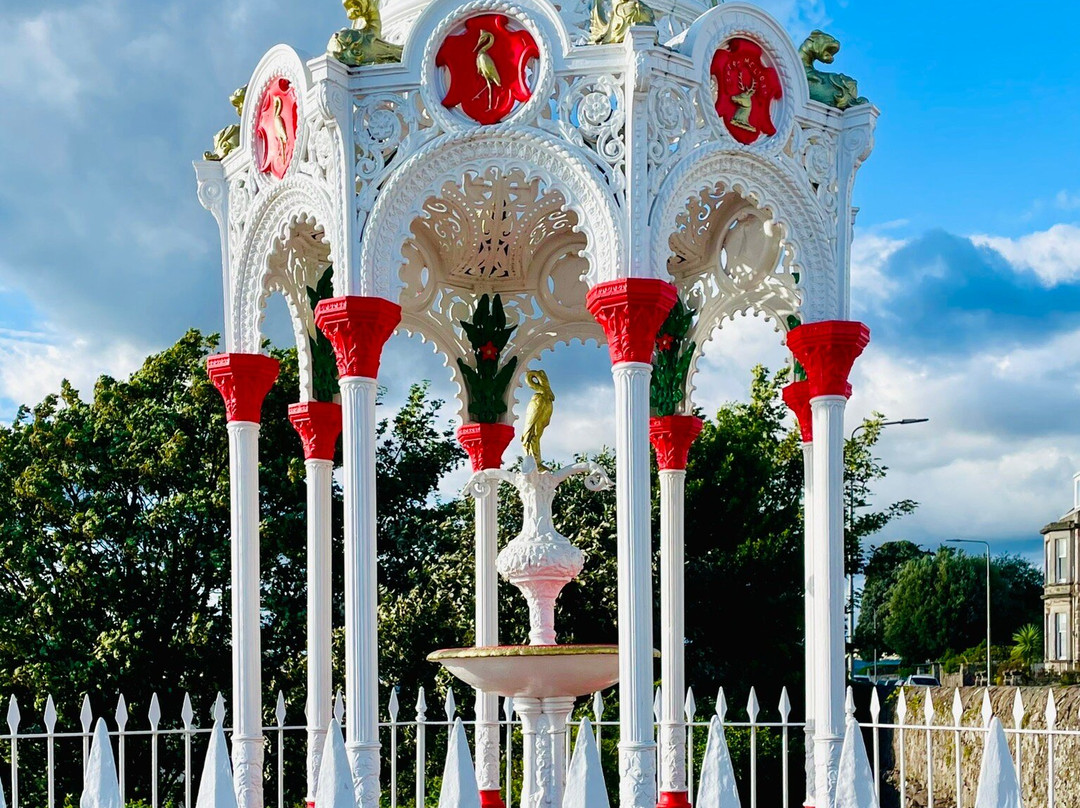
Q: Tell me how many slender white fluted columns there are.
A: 8